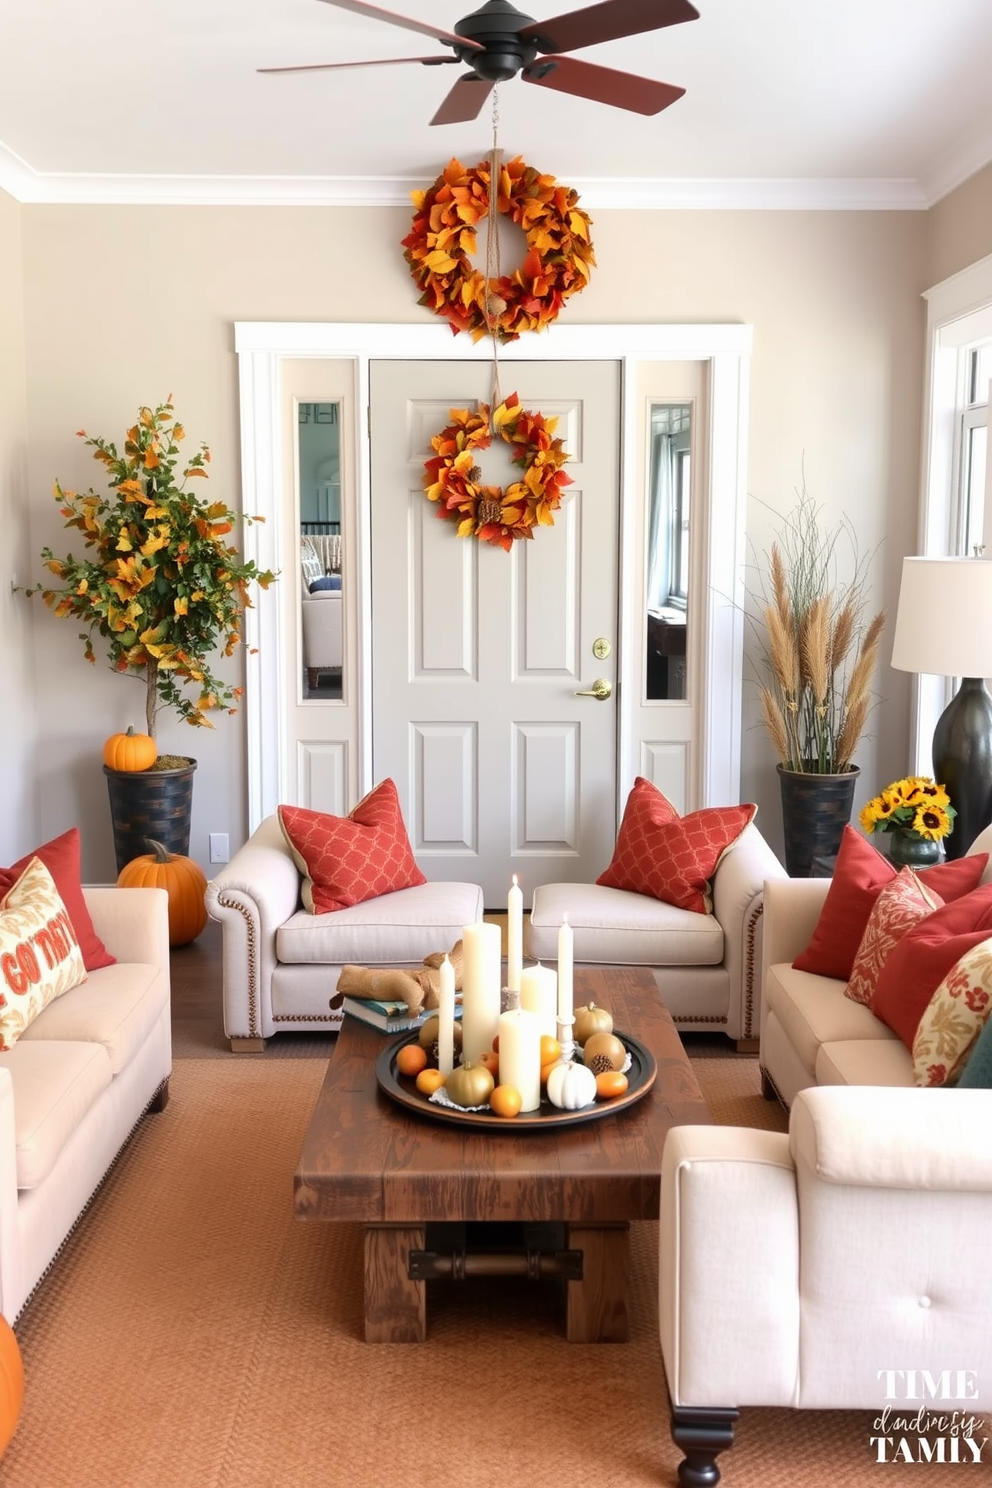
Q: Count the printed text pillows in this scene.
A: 1